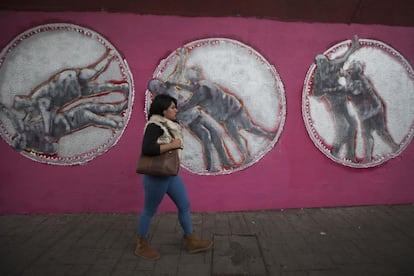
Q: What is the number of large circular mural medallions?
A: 3